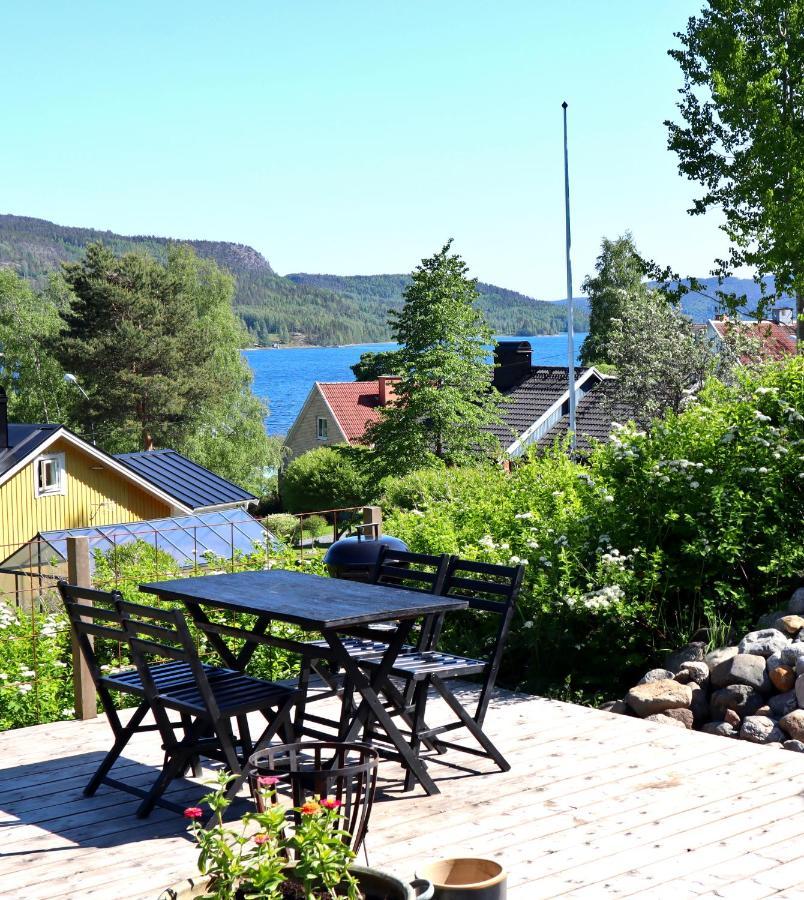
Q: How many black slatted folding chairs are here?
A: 4